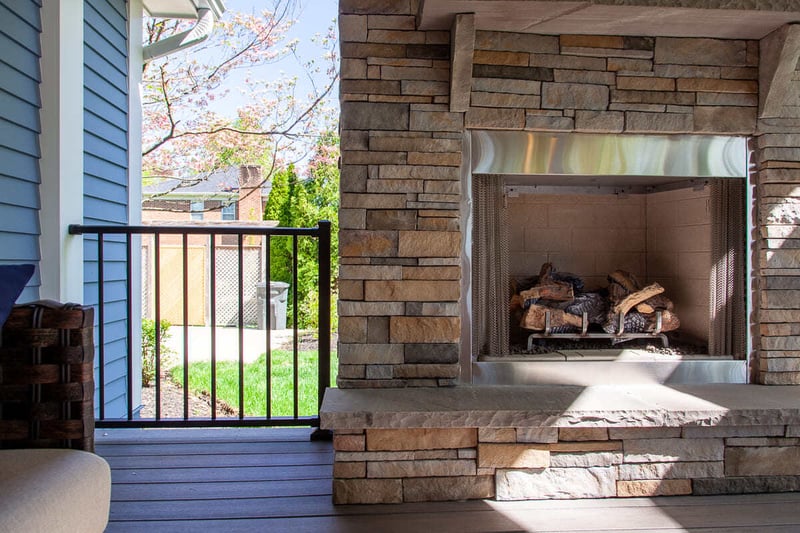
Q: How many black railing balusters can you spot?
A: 8